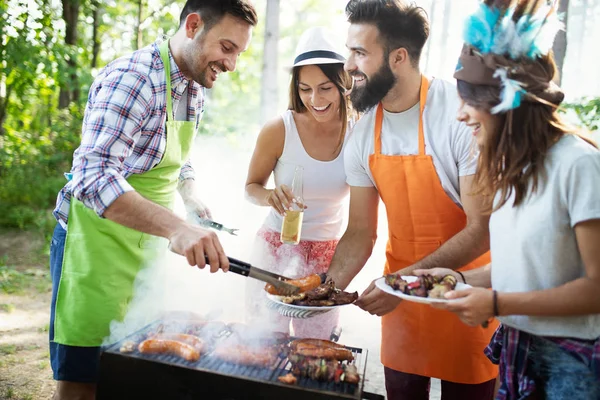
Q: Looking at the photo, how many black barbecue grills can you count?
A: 1